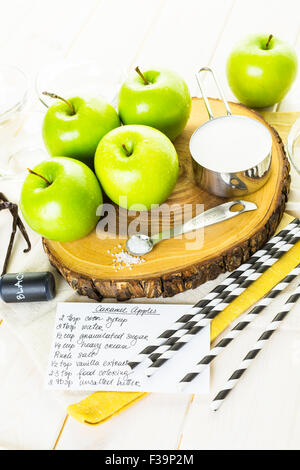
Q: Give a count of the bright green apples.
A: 5